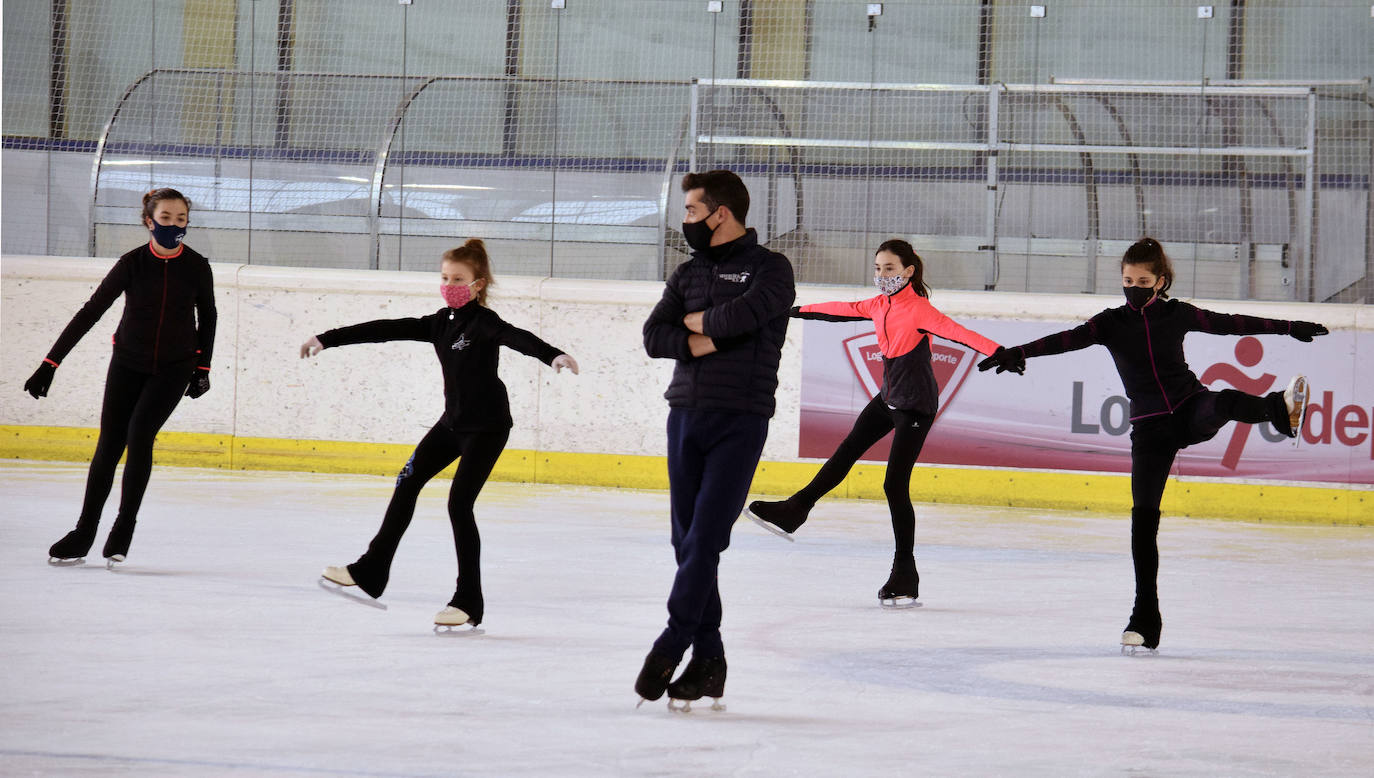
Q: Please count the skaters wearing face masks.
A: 5